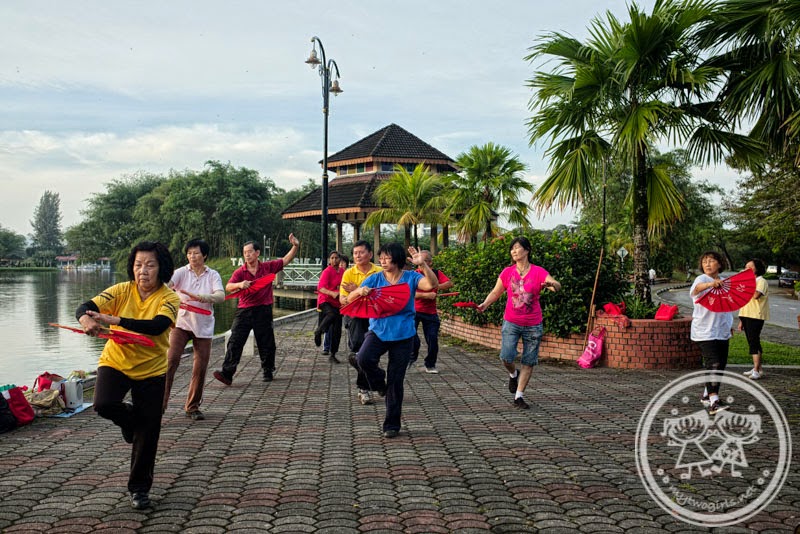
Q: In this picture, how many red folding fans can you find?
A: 7